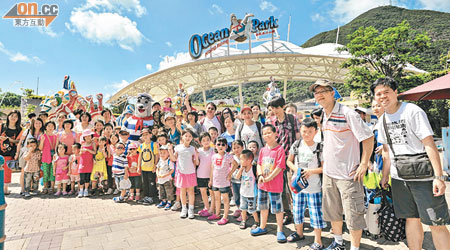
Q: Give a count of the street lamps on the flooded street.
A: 0